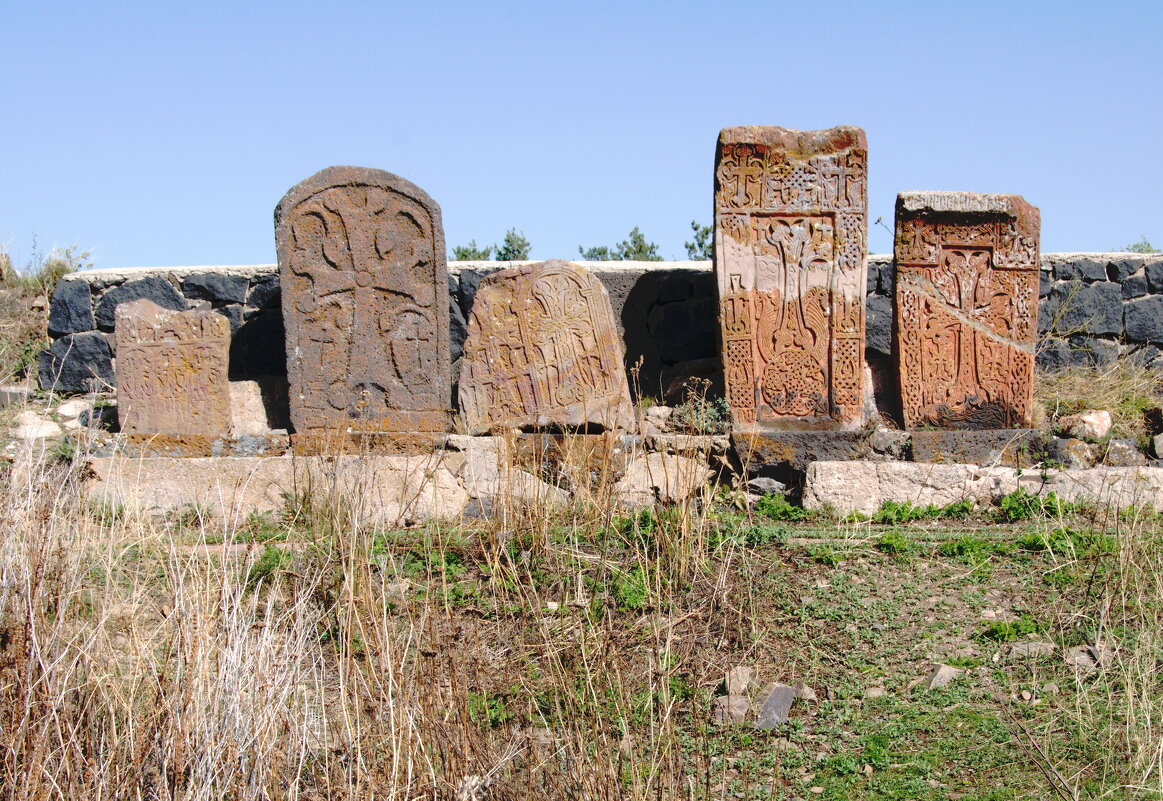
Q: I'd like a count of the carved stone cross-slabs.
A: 5